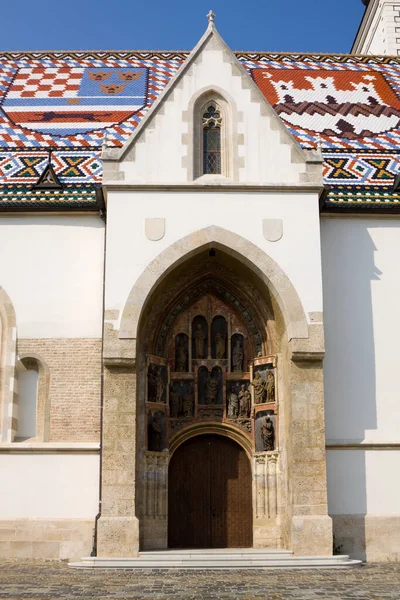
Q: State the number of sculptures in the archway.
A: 15